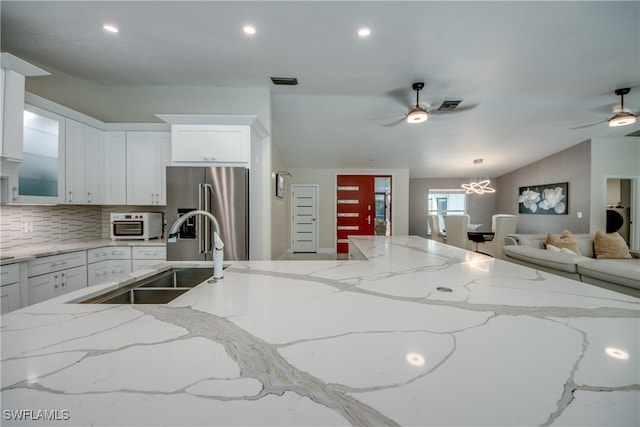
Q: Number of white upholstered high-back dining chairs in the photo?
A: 3